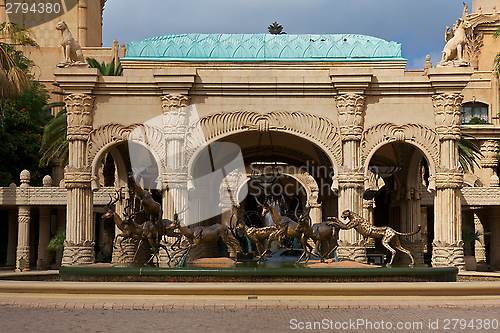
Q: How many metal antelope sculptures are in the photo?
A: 6